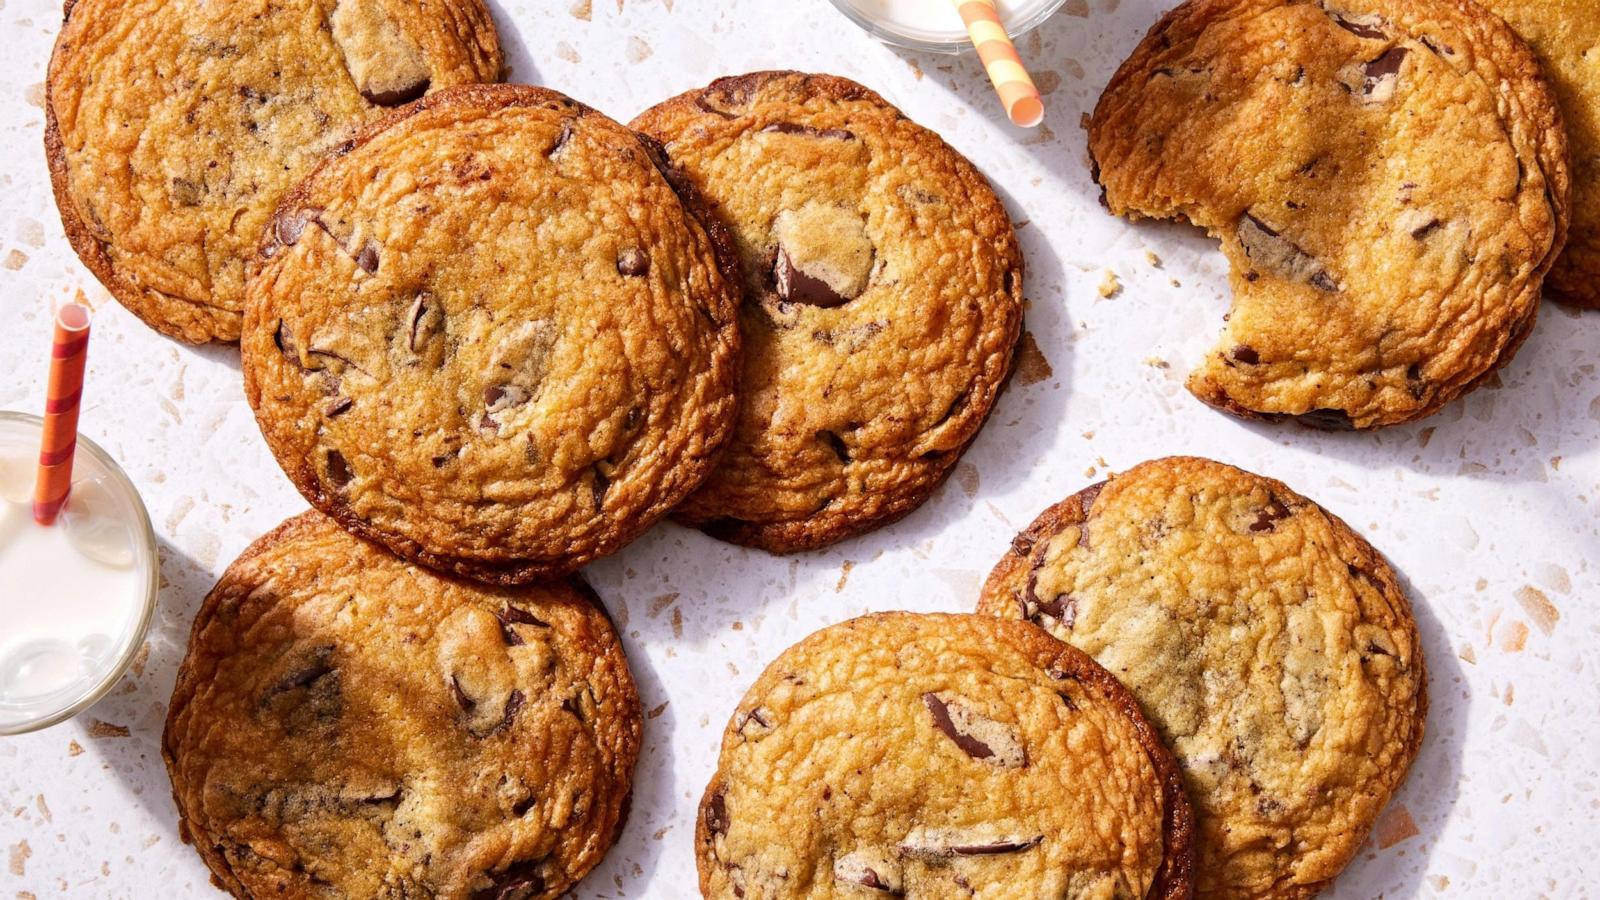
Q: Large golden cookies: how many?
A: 8